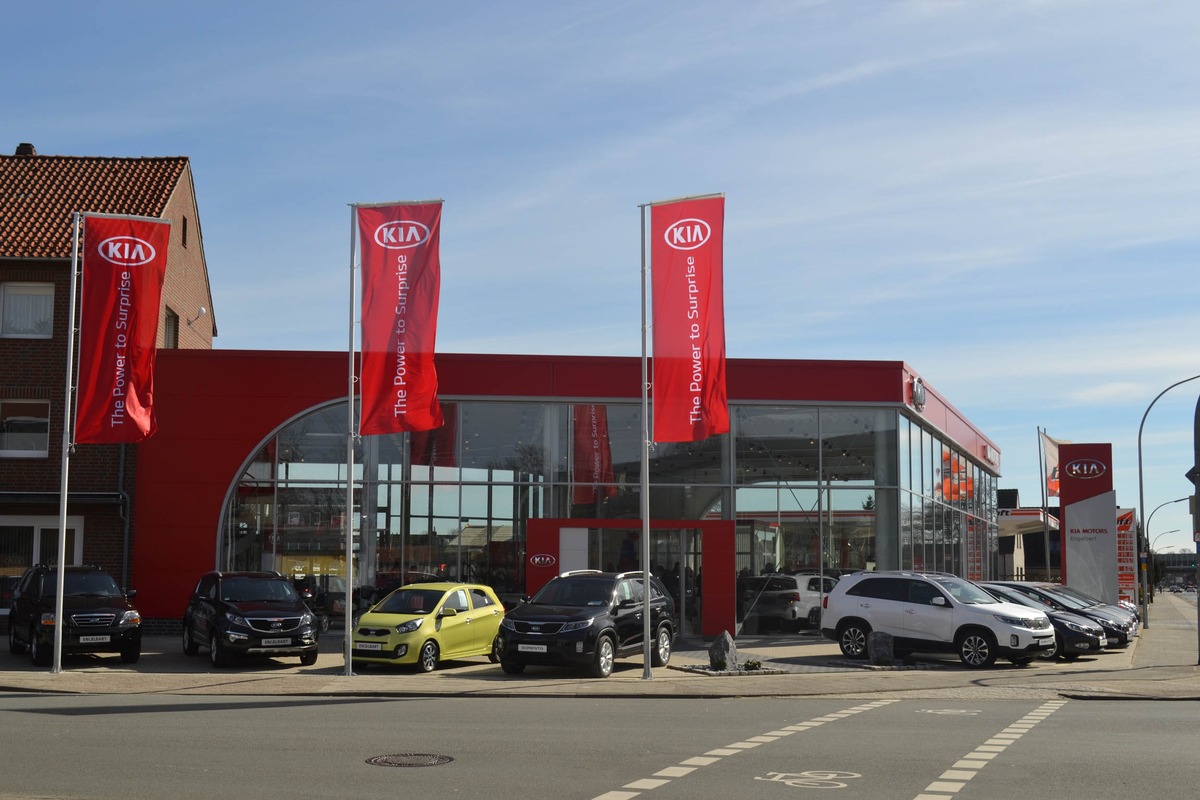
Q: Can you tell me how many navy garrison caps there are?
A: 0